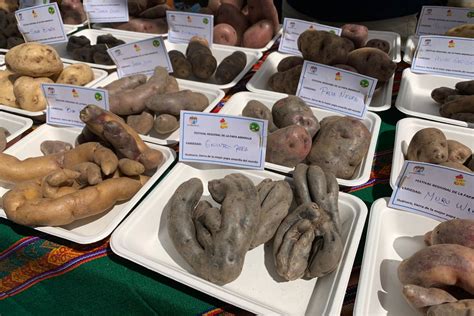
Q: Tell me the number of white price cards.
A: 11